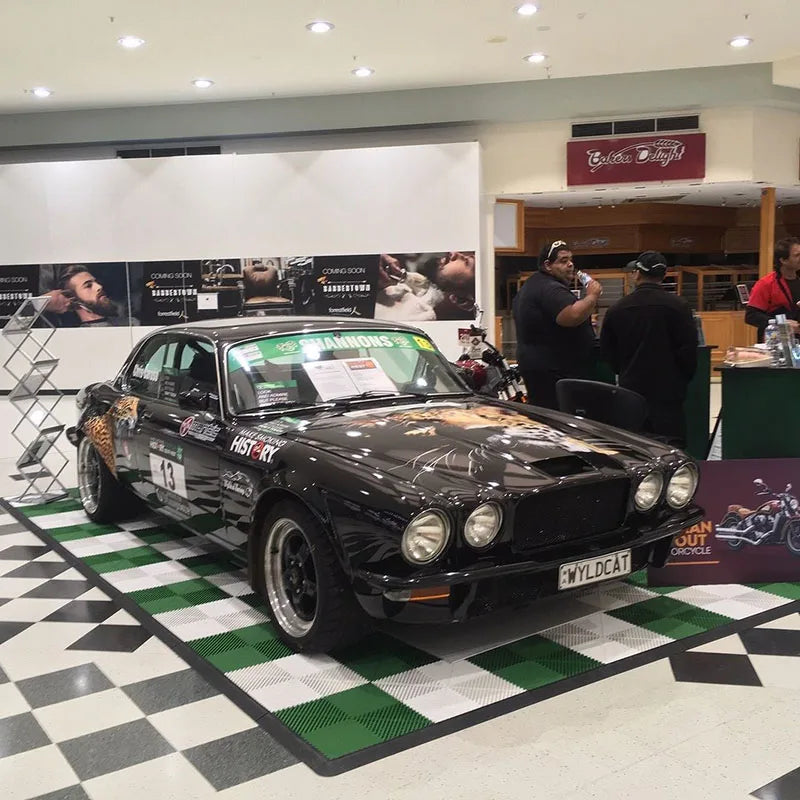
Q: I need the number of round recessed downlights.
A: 8